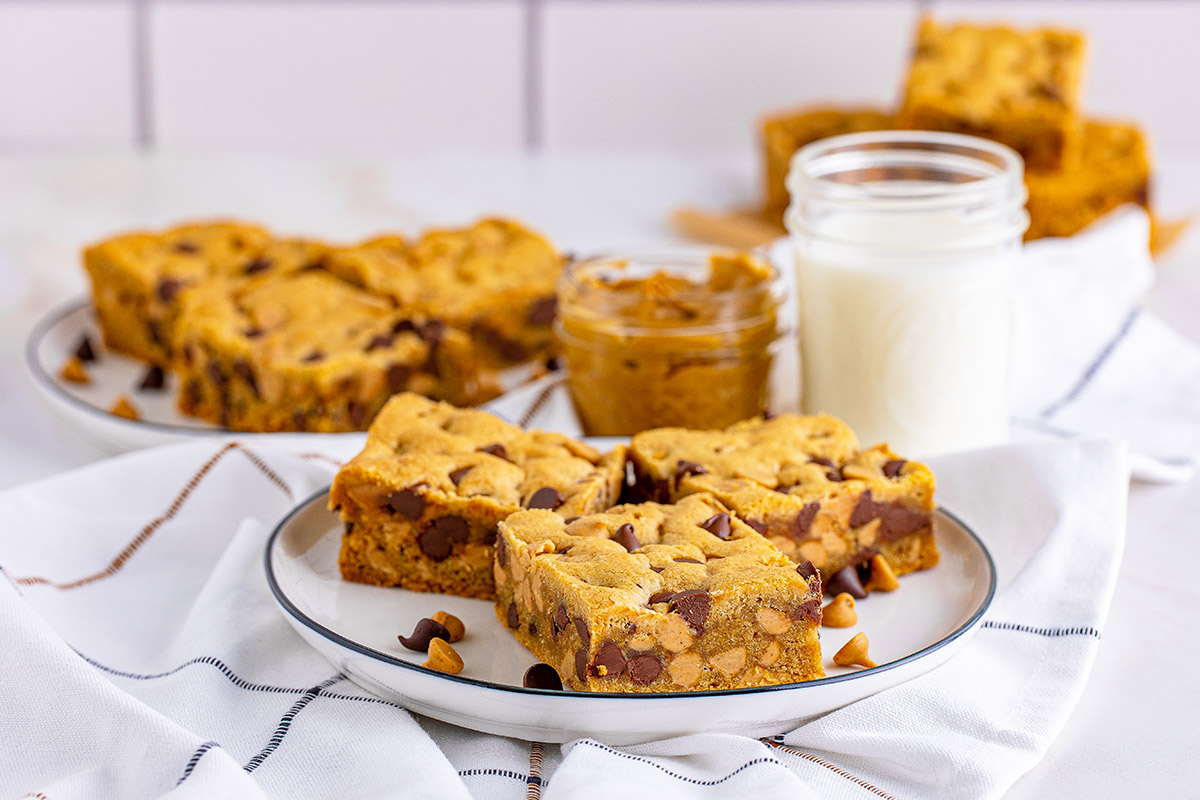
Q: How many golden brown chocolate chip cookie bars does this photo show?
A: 9